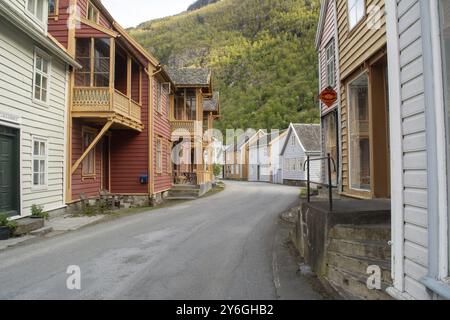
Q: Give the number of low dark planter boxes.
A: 2